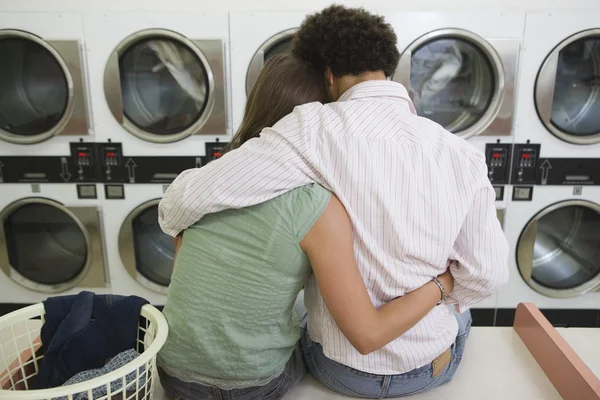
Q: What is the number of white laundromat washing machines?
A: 8